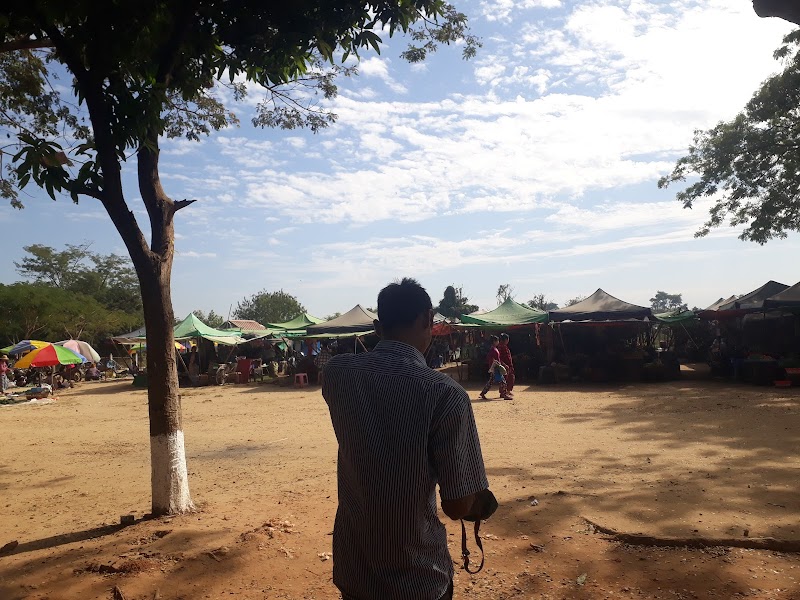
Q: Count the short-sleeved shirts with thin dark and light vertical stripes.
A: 1